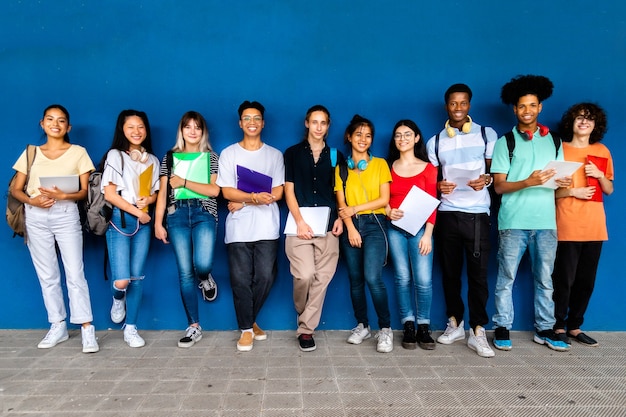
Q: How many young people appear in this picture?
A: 10